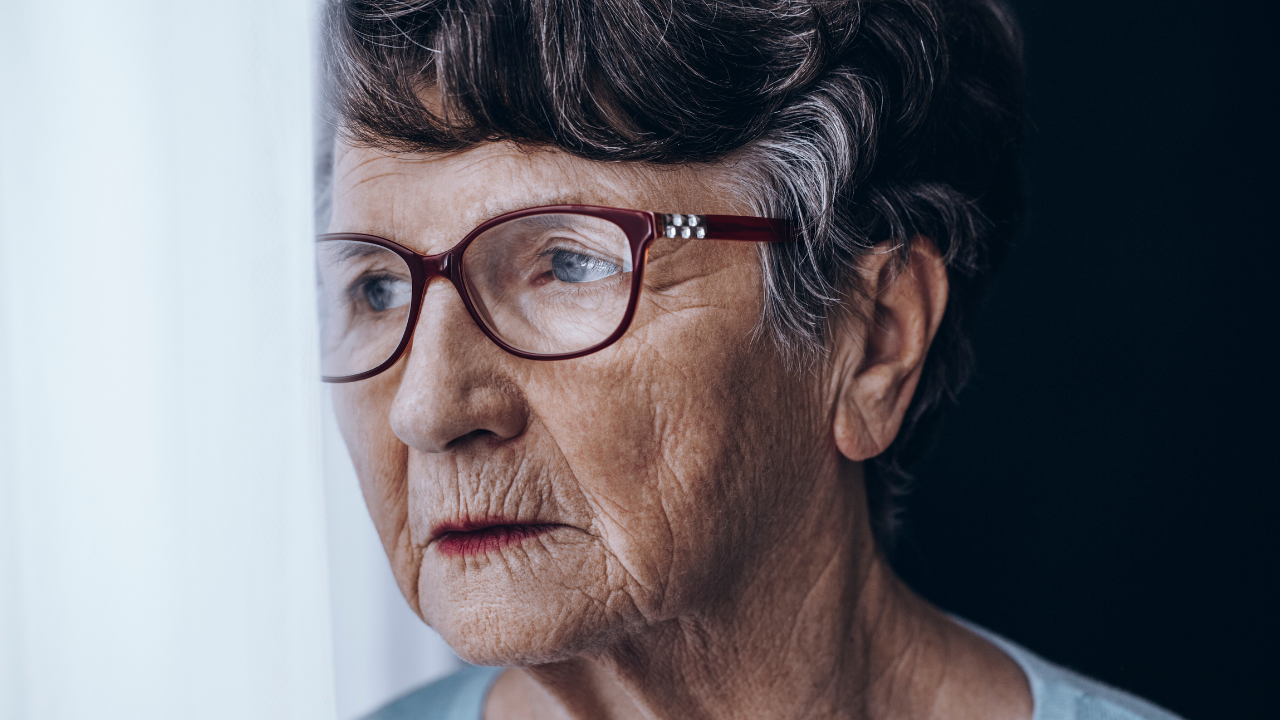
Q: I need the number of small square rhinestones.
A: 5